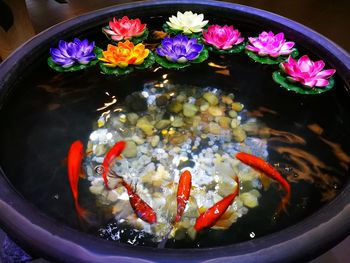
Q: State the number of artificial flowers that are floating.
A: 8